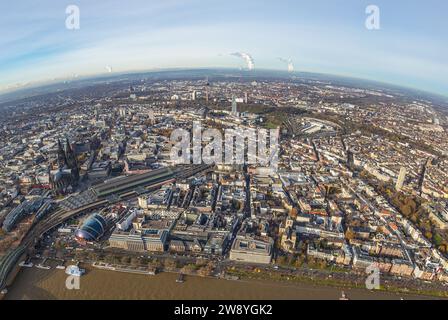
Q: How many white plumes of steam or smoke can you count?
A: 3